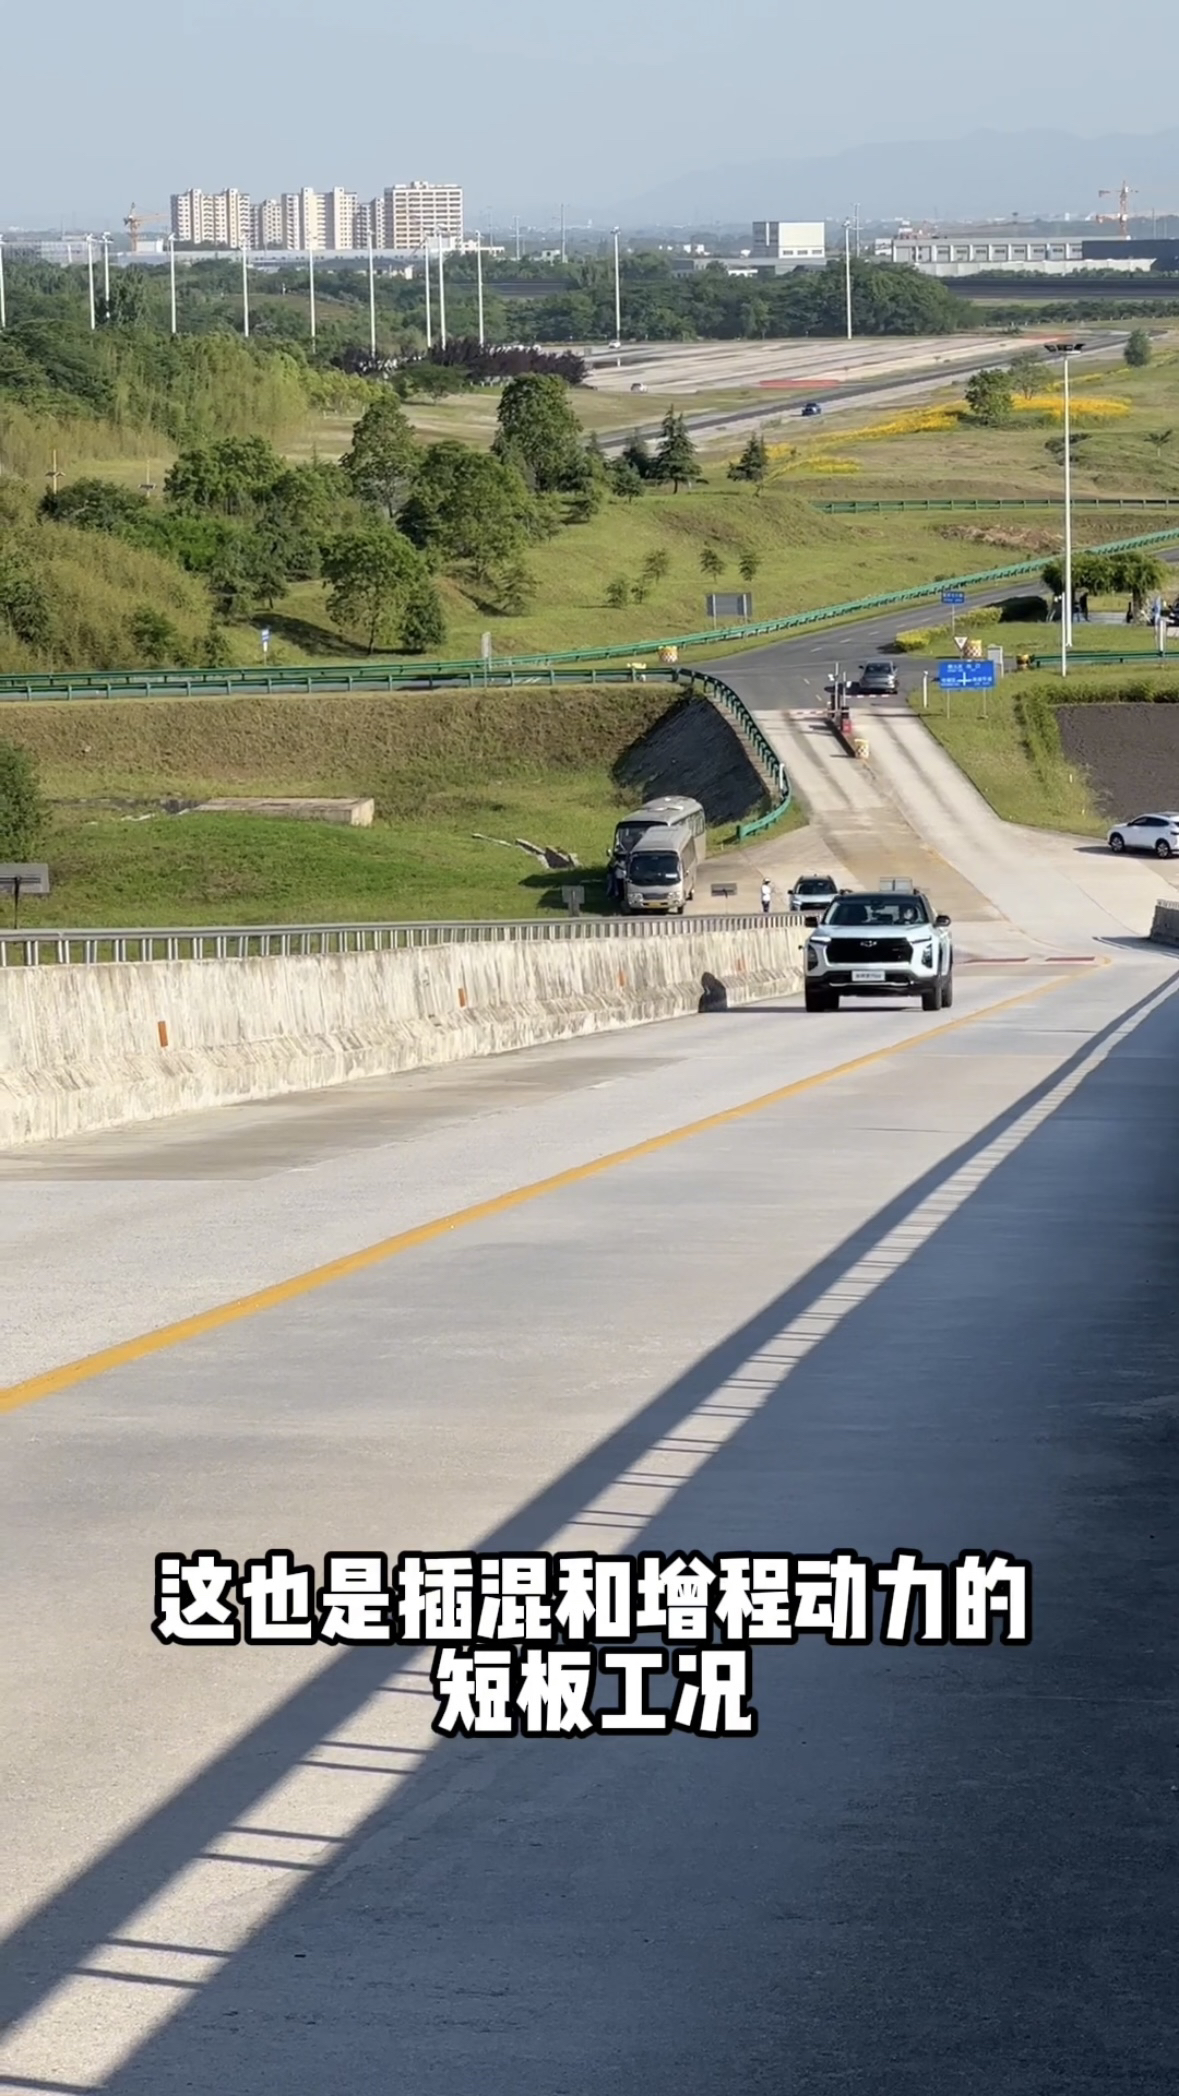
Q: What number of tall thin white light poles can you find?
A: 13